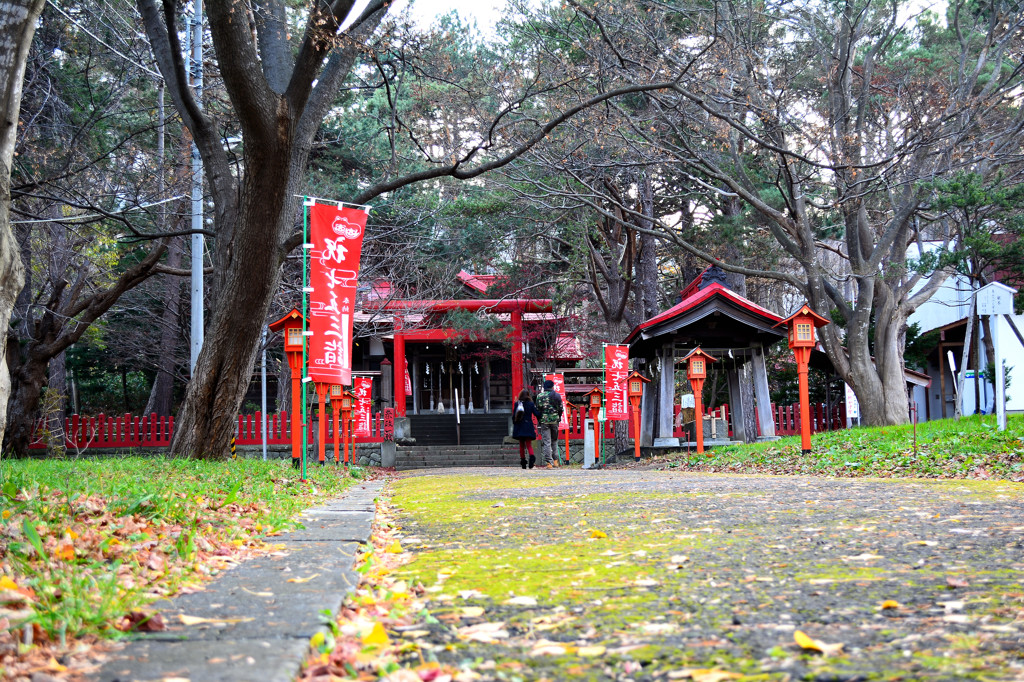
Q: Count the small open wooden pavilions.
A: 1